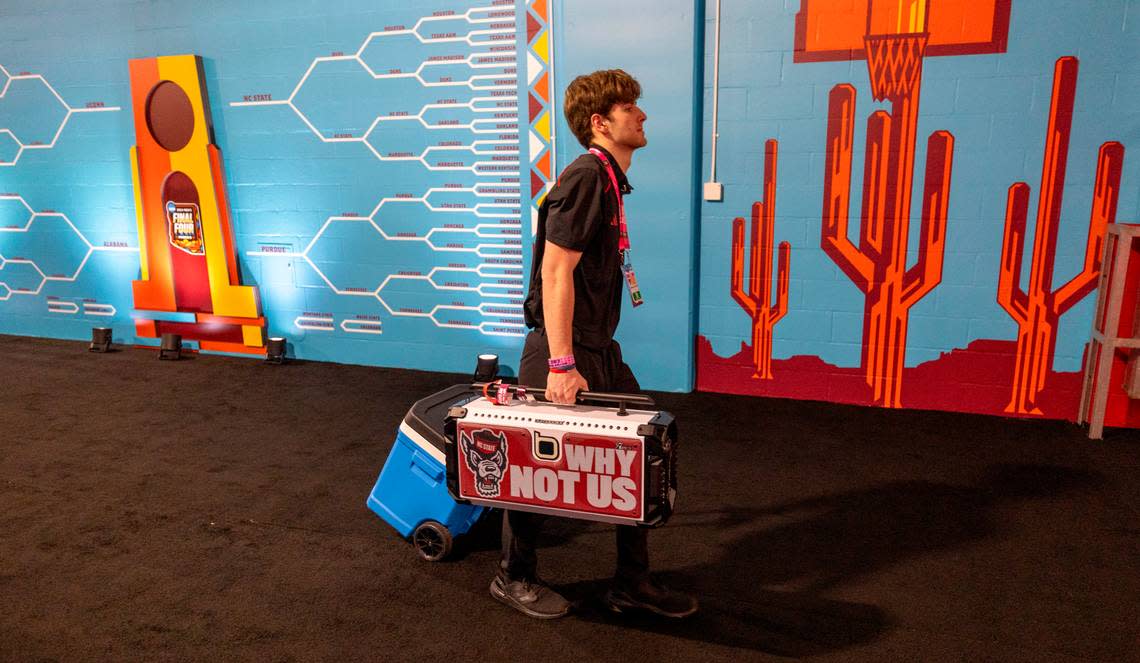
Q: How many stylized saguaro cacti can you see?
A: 3